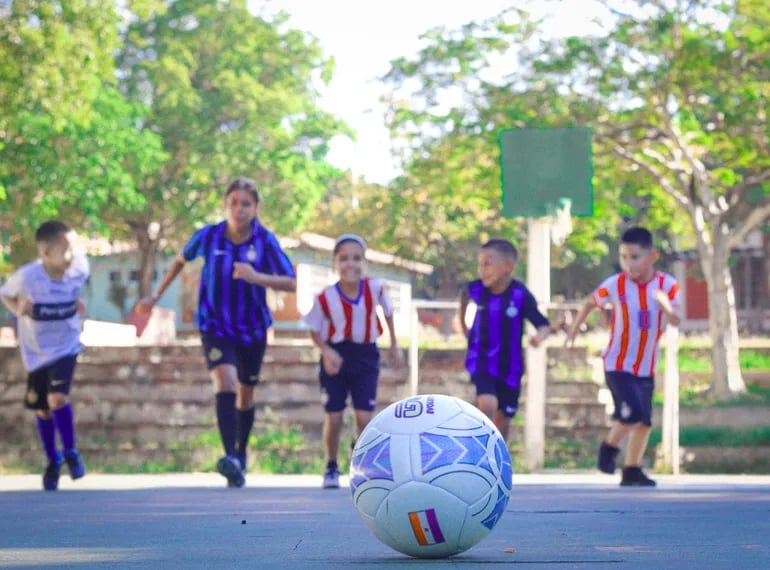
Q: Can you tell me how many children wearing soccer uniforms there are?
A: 5